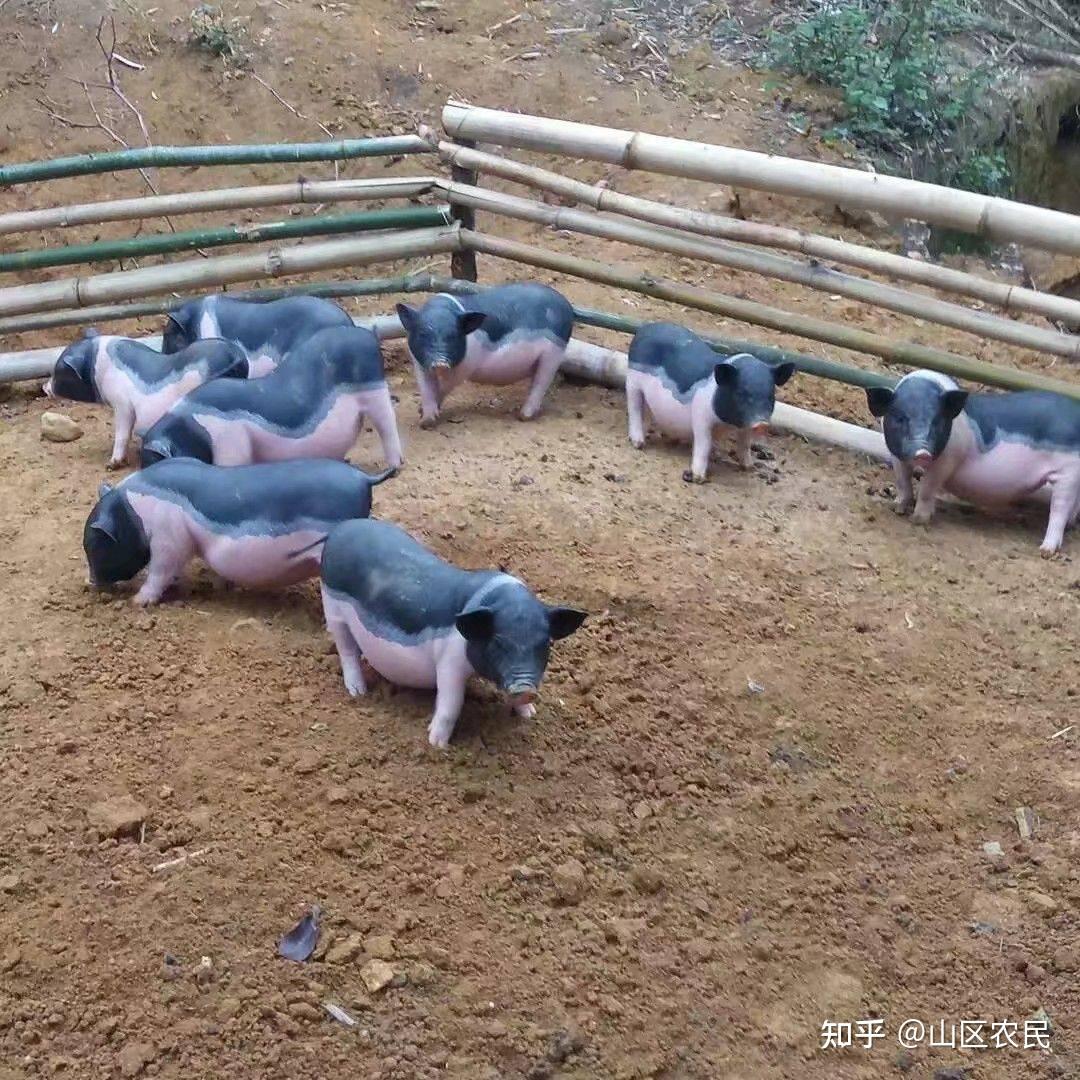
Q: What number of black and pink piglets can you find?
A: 8